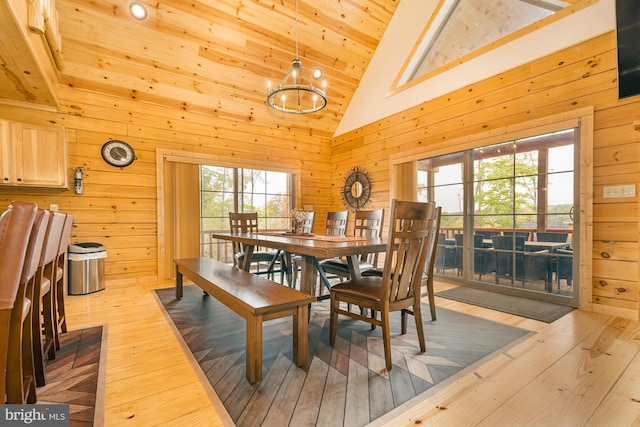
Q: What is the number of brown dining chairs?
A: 6